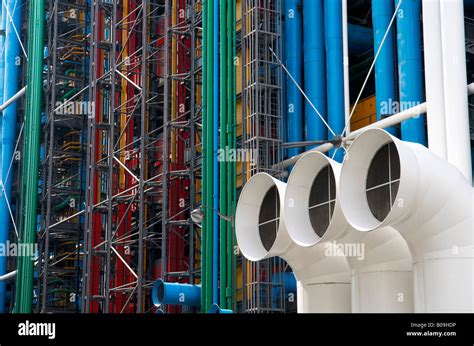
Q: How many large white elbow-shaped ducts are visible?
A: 3